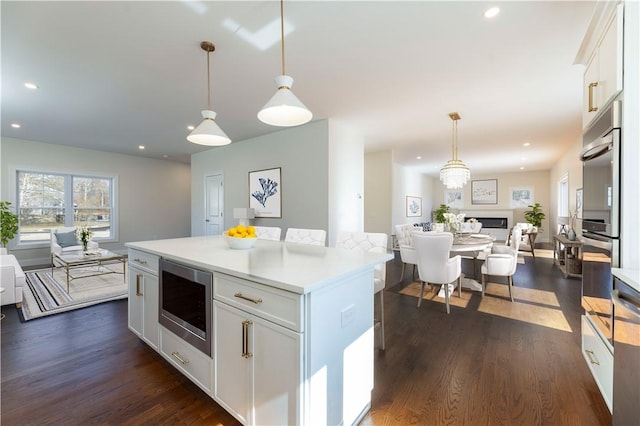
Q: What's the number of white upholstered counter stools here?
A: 3